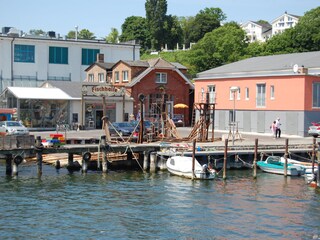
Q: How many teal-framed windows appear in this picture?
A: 3